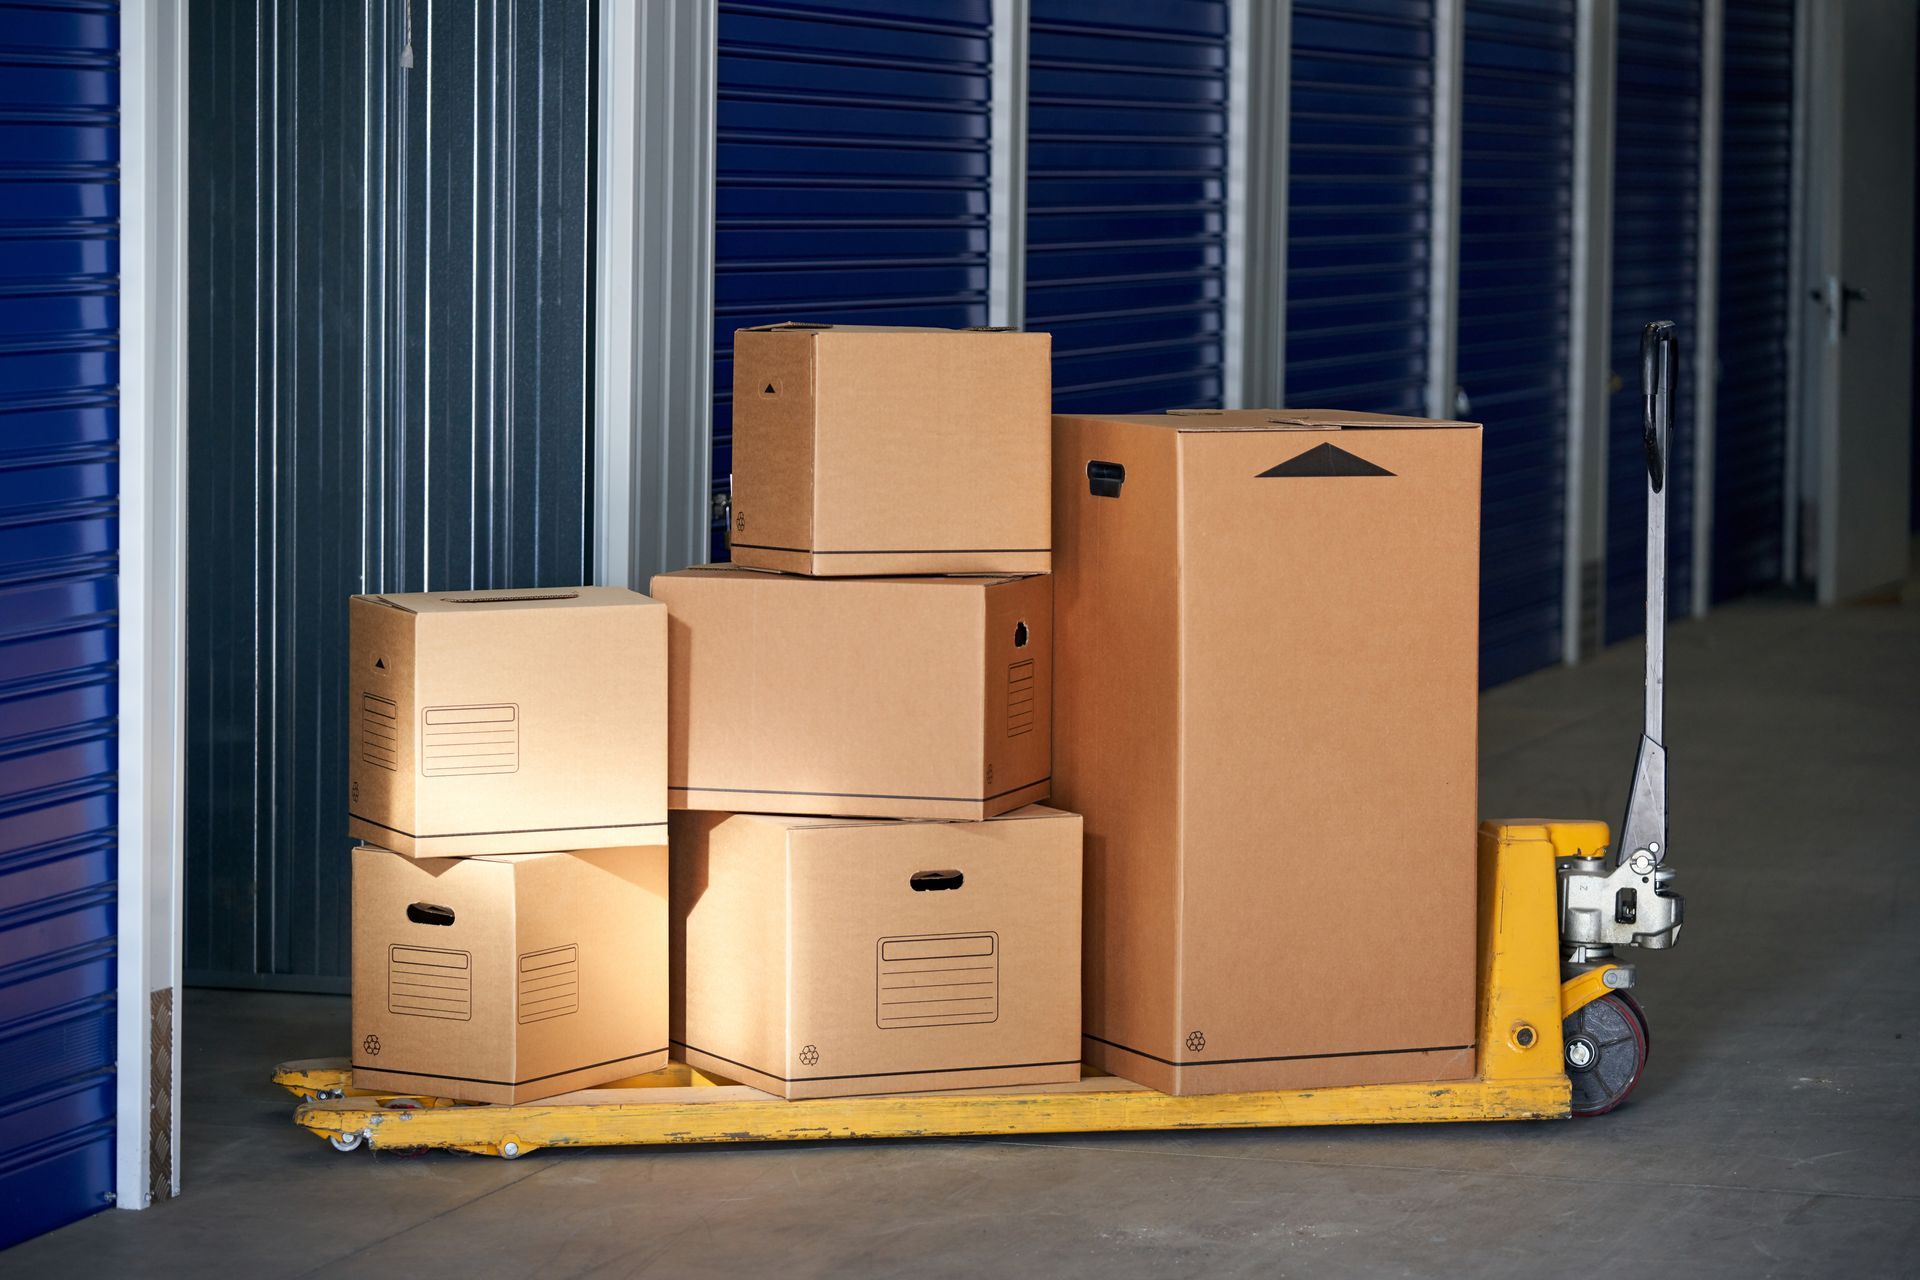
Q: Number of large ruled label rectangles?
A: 6